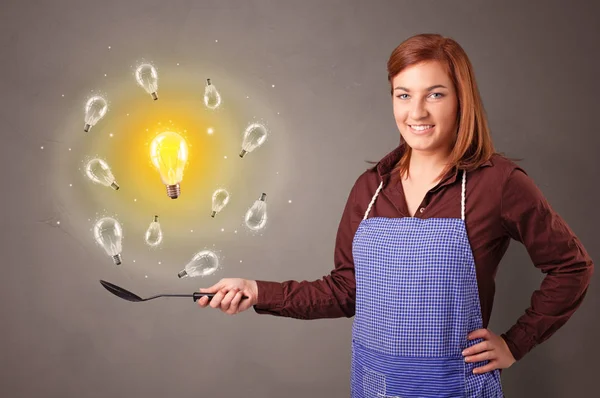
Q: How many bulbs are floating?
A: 11